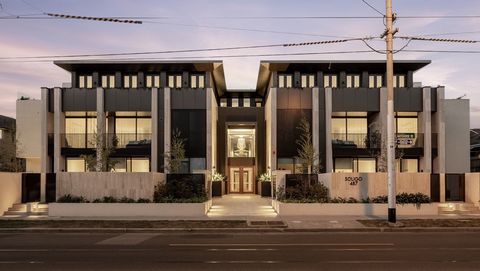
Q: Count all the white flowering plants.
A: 2